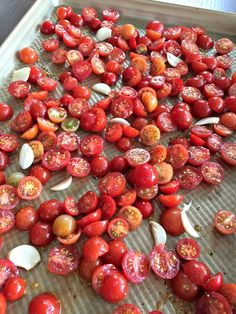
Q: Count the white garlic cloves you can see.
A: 11